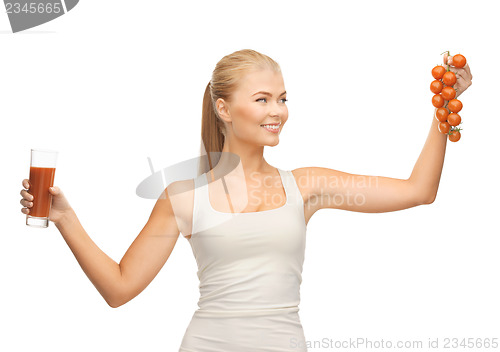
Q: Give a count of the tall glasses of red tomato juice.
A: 1